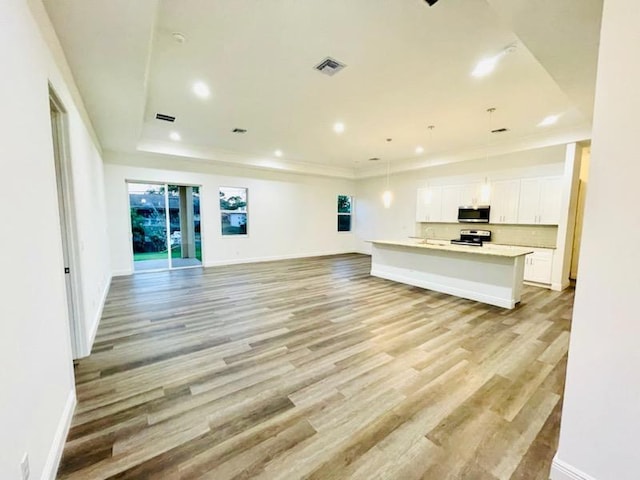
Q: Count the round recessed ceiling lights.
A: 7